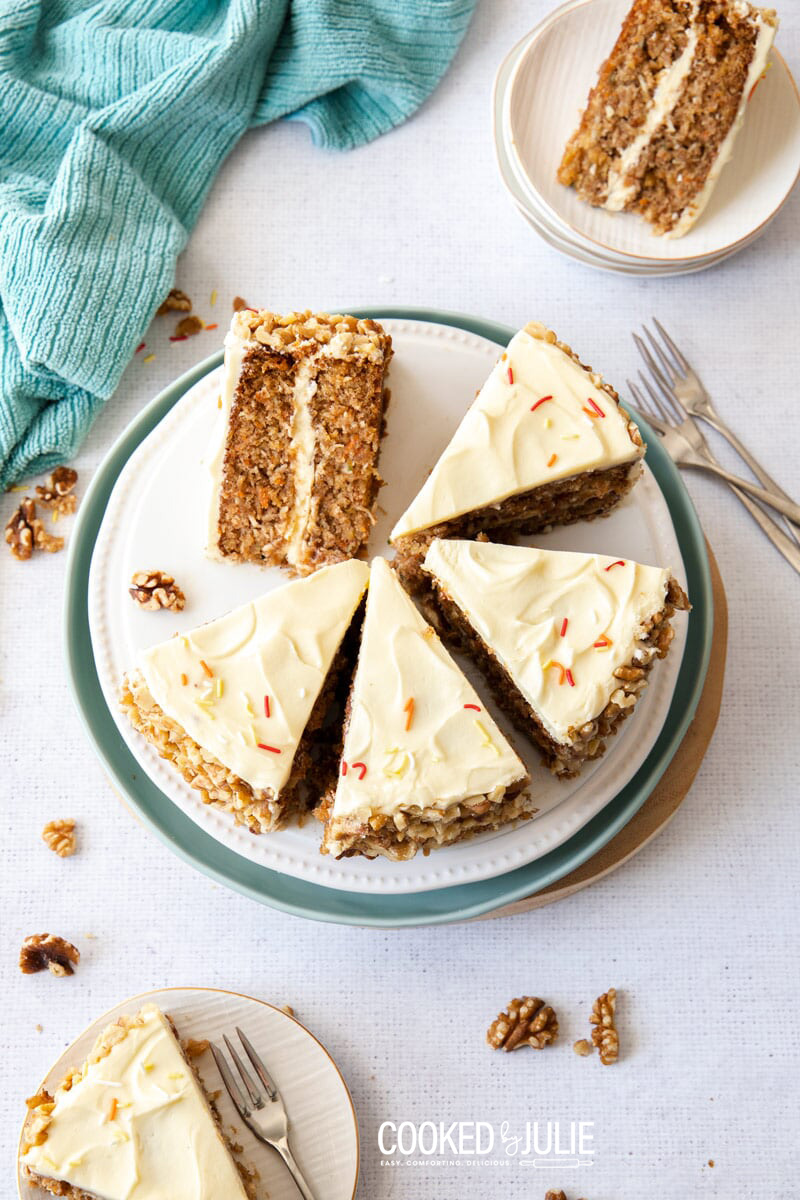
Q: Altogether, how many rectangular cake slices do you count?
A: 2